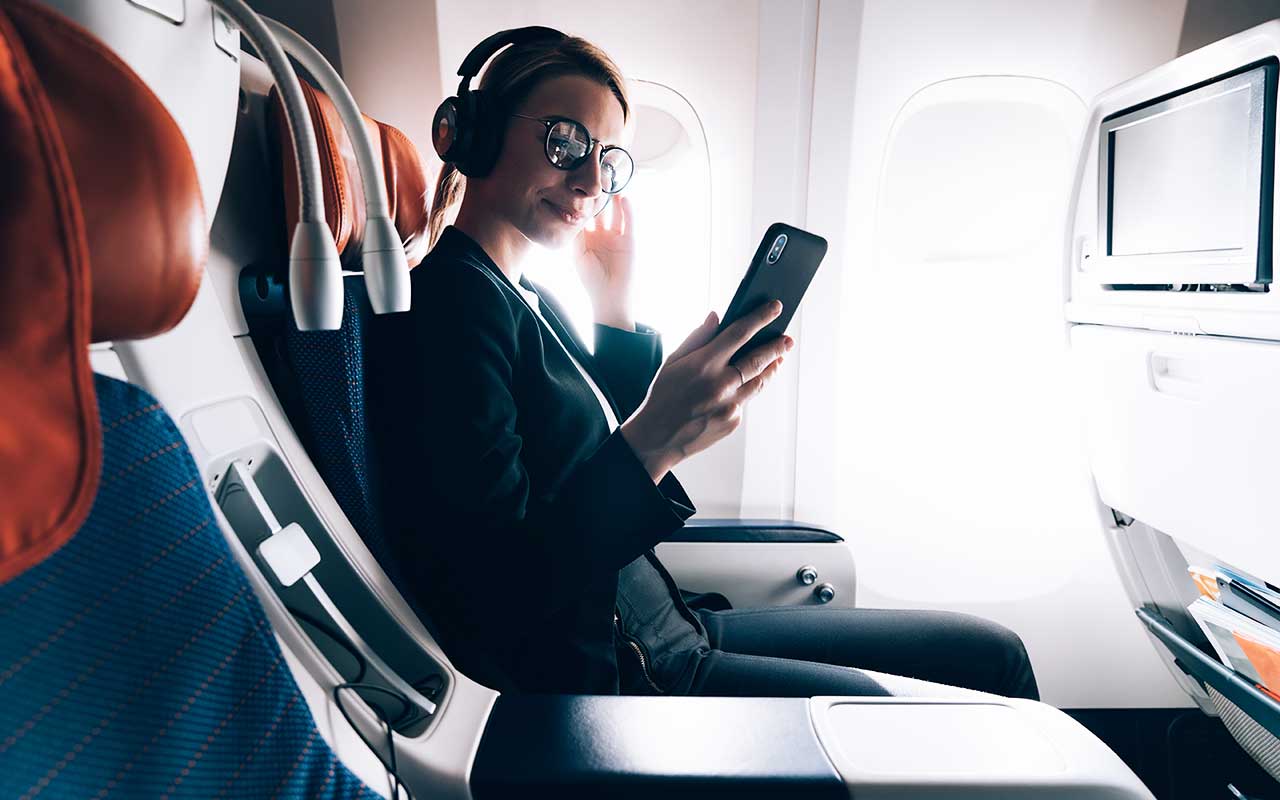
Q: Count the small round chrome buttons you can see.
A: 2